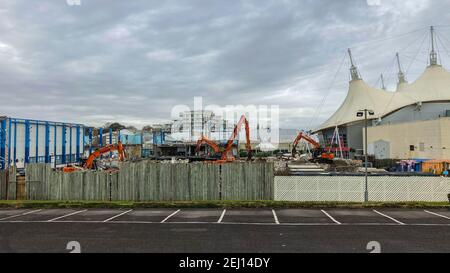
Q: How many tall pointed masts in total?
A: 4